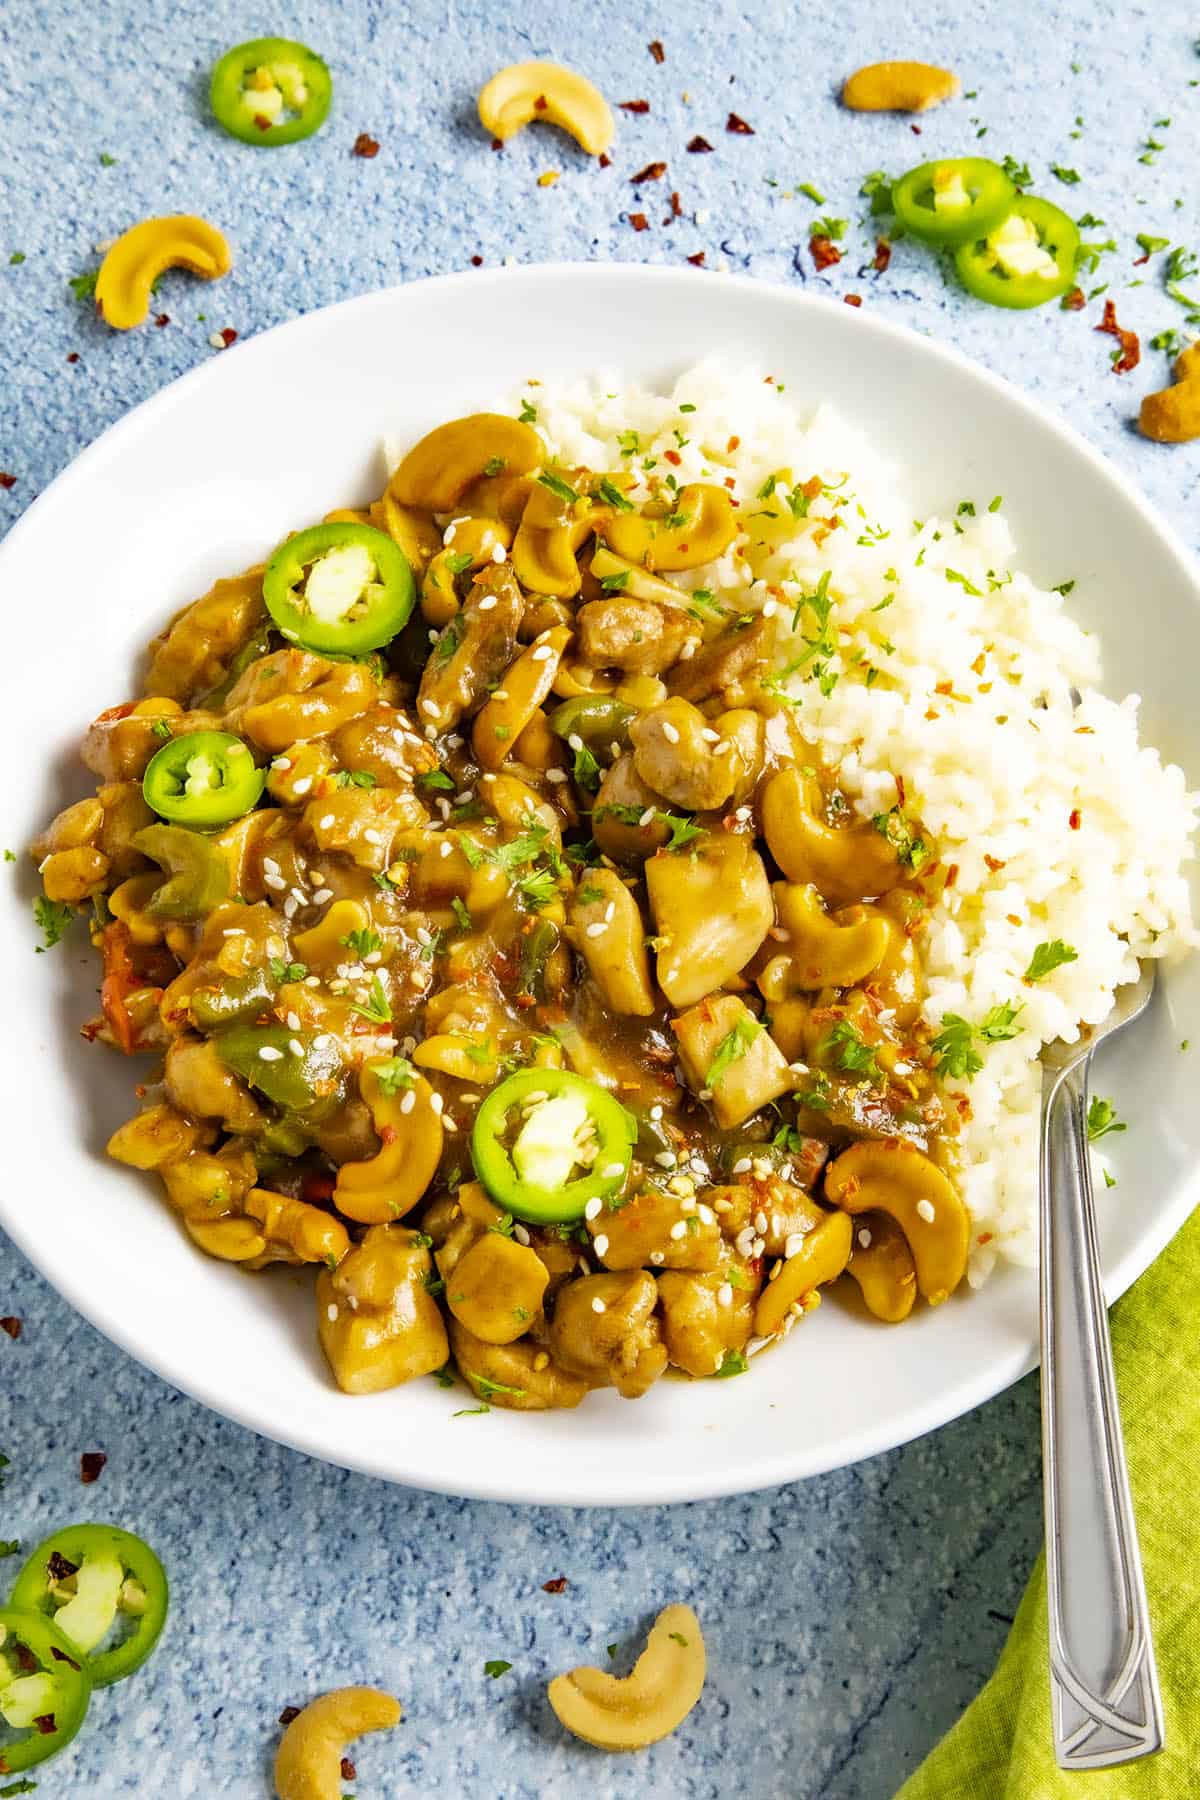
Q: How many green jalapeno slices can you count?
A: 8